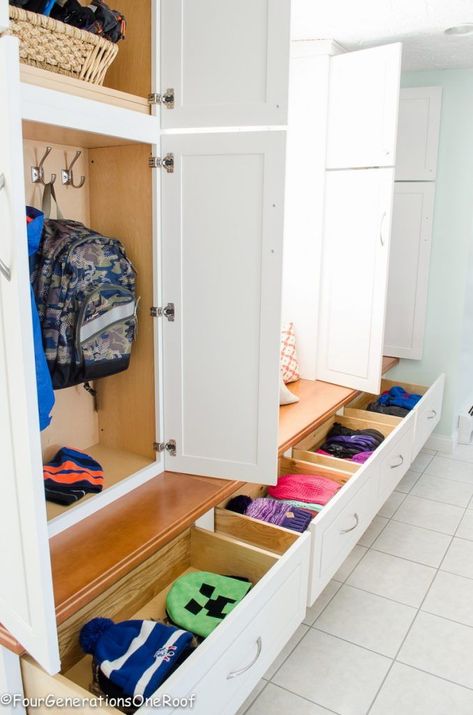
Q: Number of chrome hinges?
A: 4